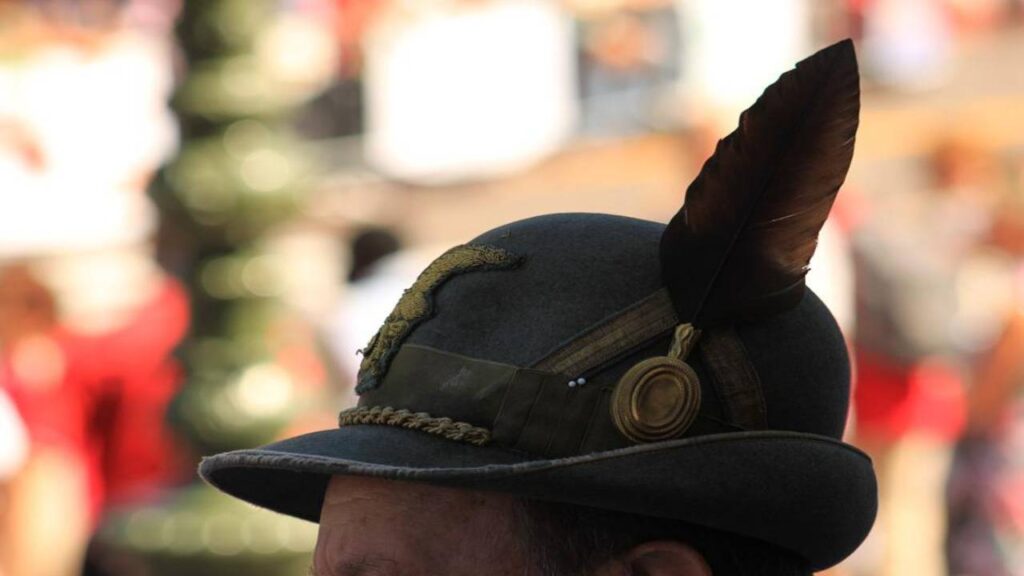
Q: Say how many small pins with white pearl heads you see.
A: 2